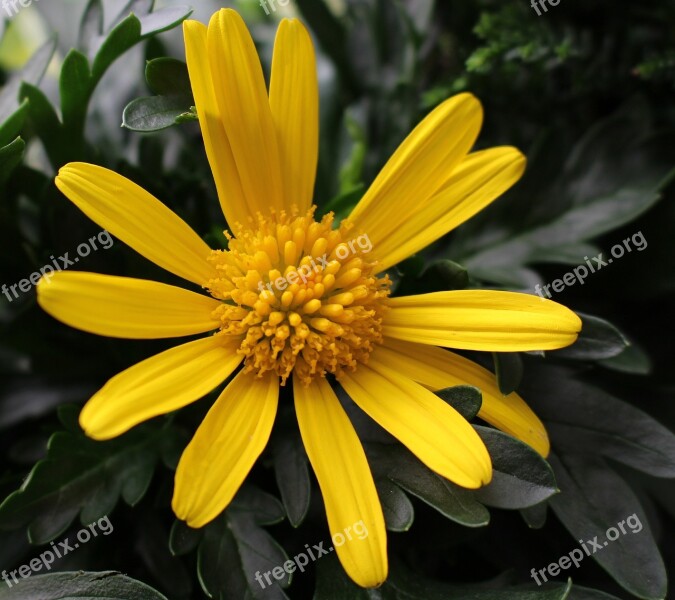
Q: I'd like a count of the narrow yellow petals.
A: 13